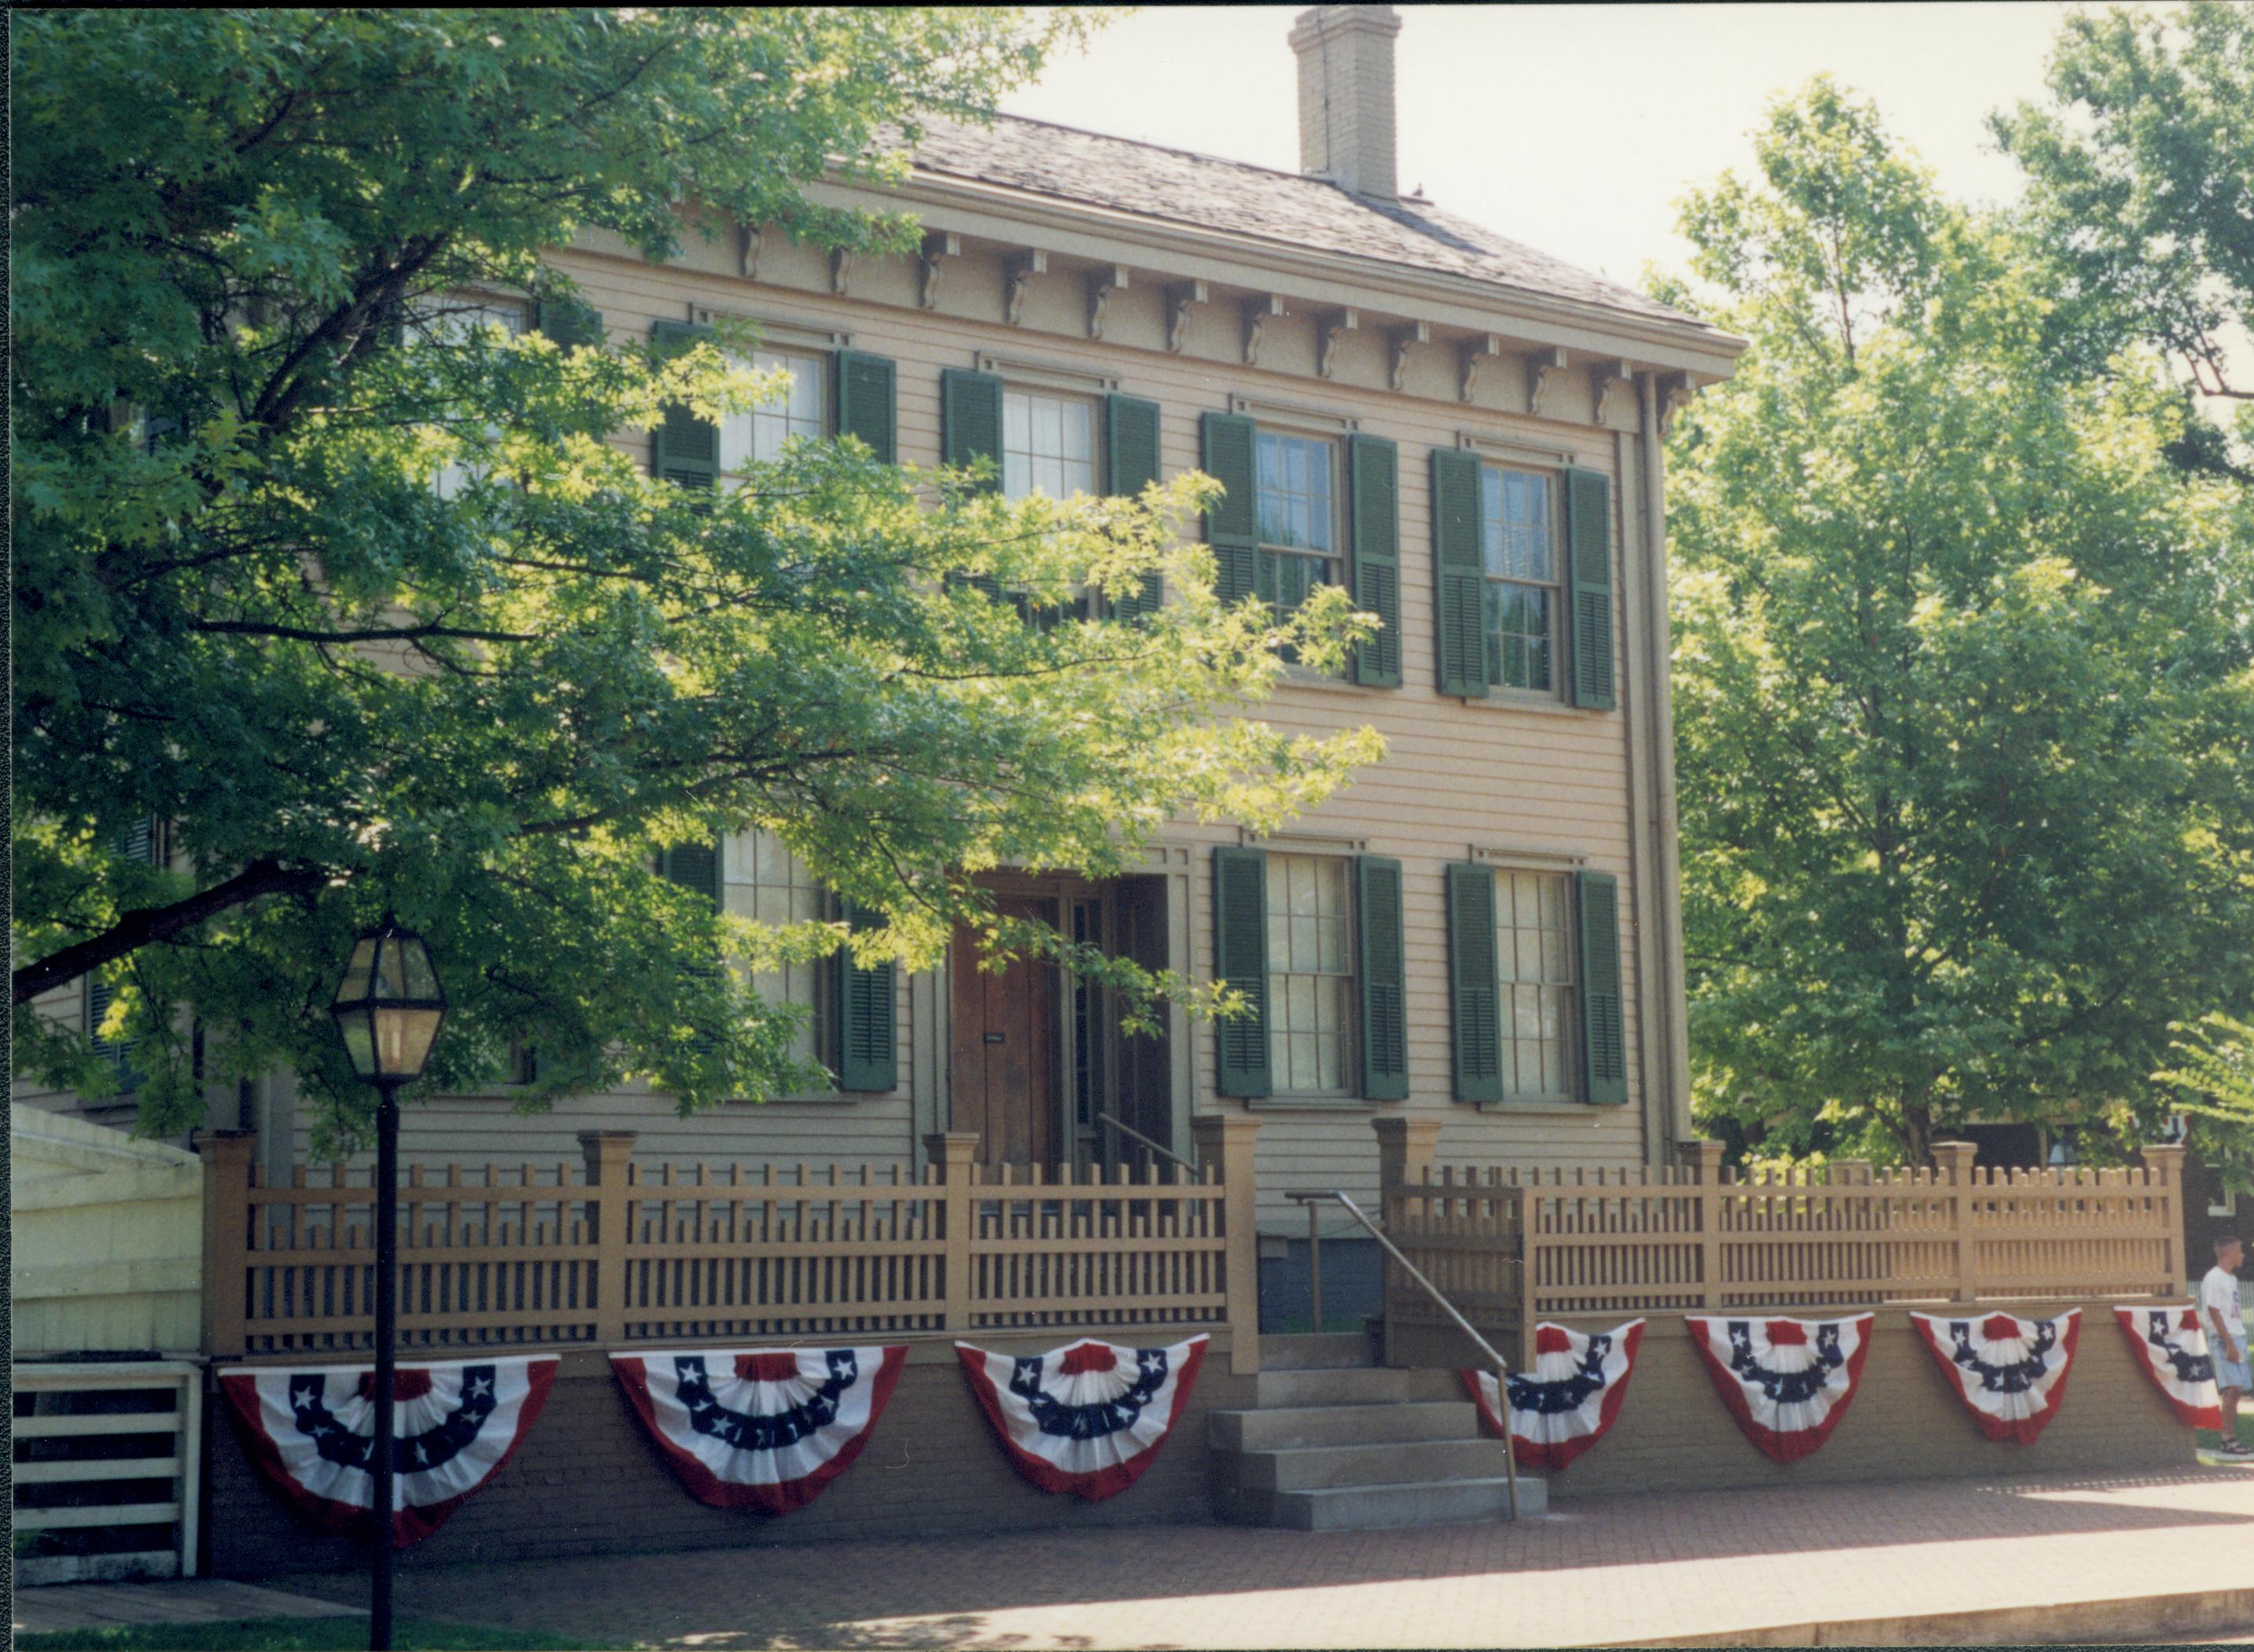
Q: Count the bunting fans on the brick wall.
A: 7